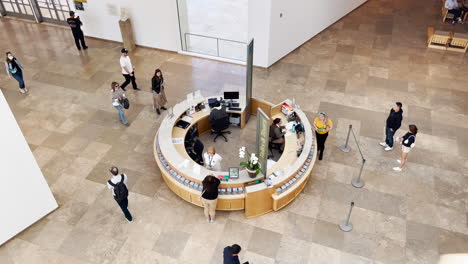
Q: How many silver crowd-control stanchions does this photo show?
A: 3